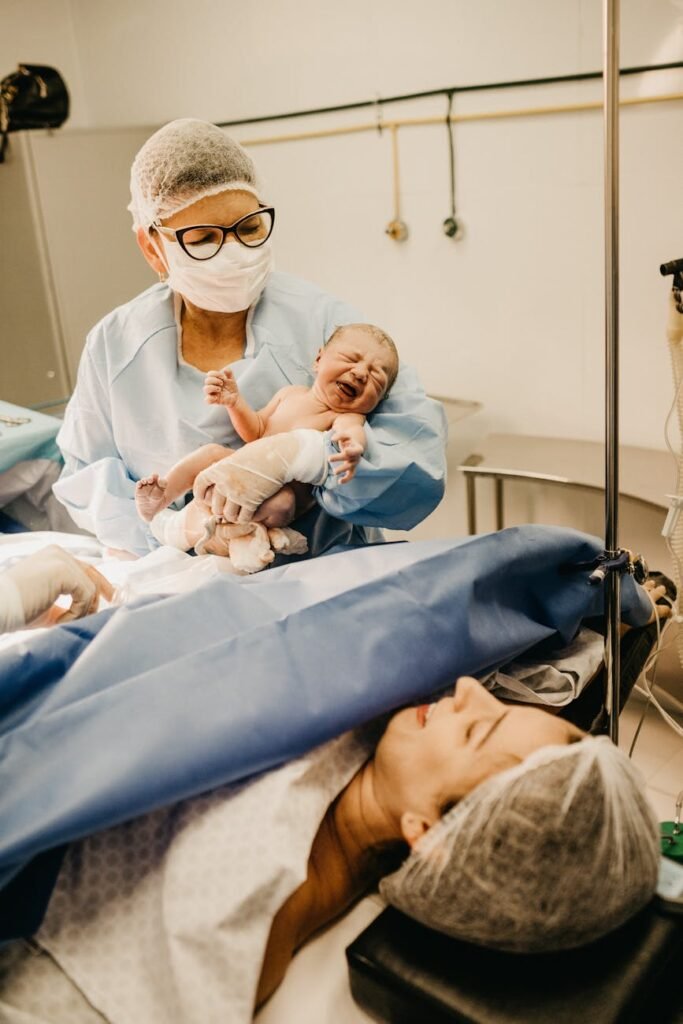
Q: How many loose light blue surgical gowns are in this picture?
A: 1